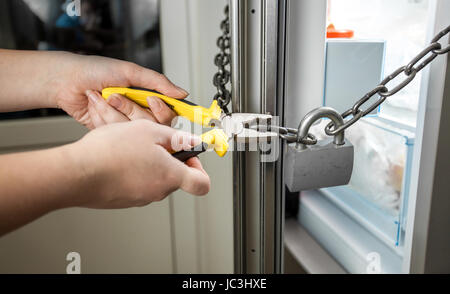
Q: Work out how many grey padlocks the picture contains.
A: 1